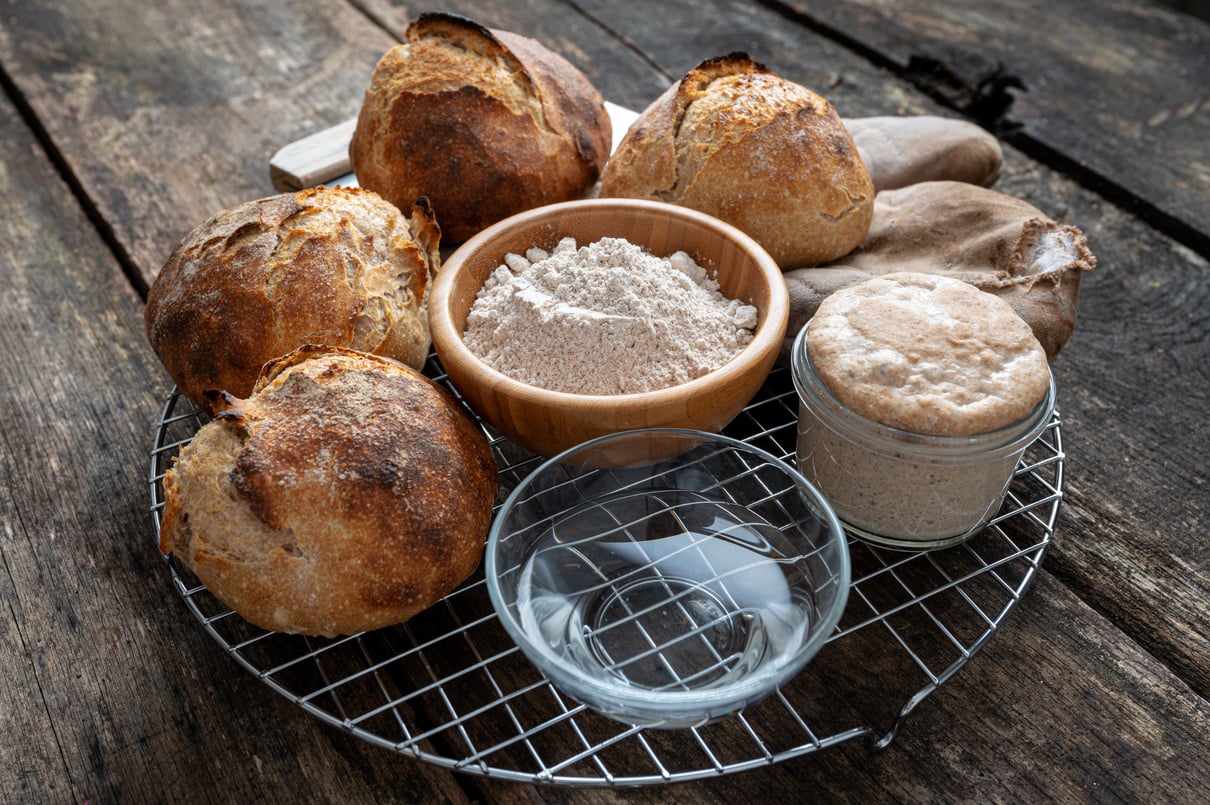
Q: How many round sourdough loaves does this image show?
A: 4